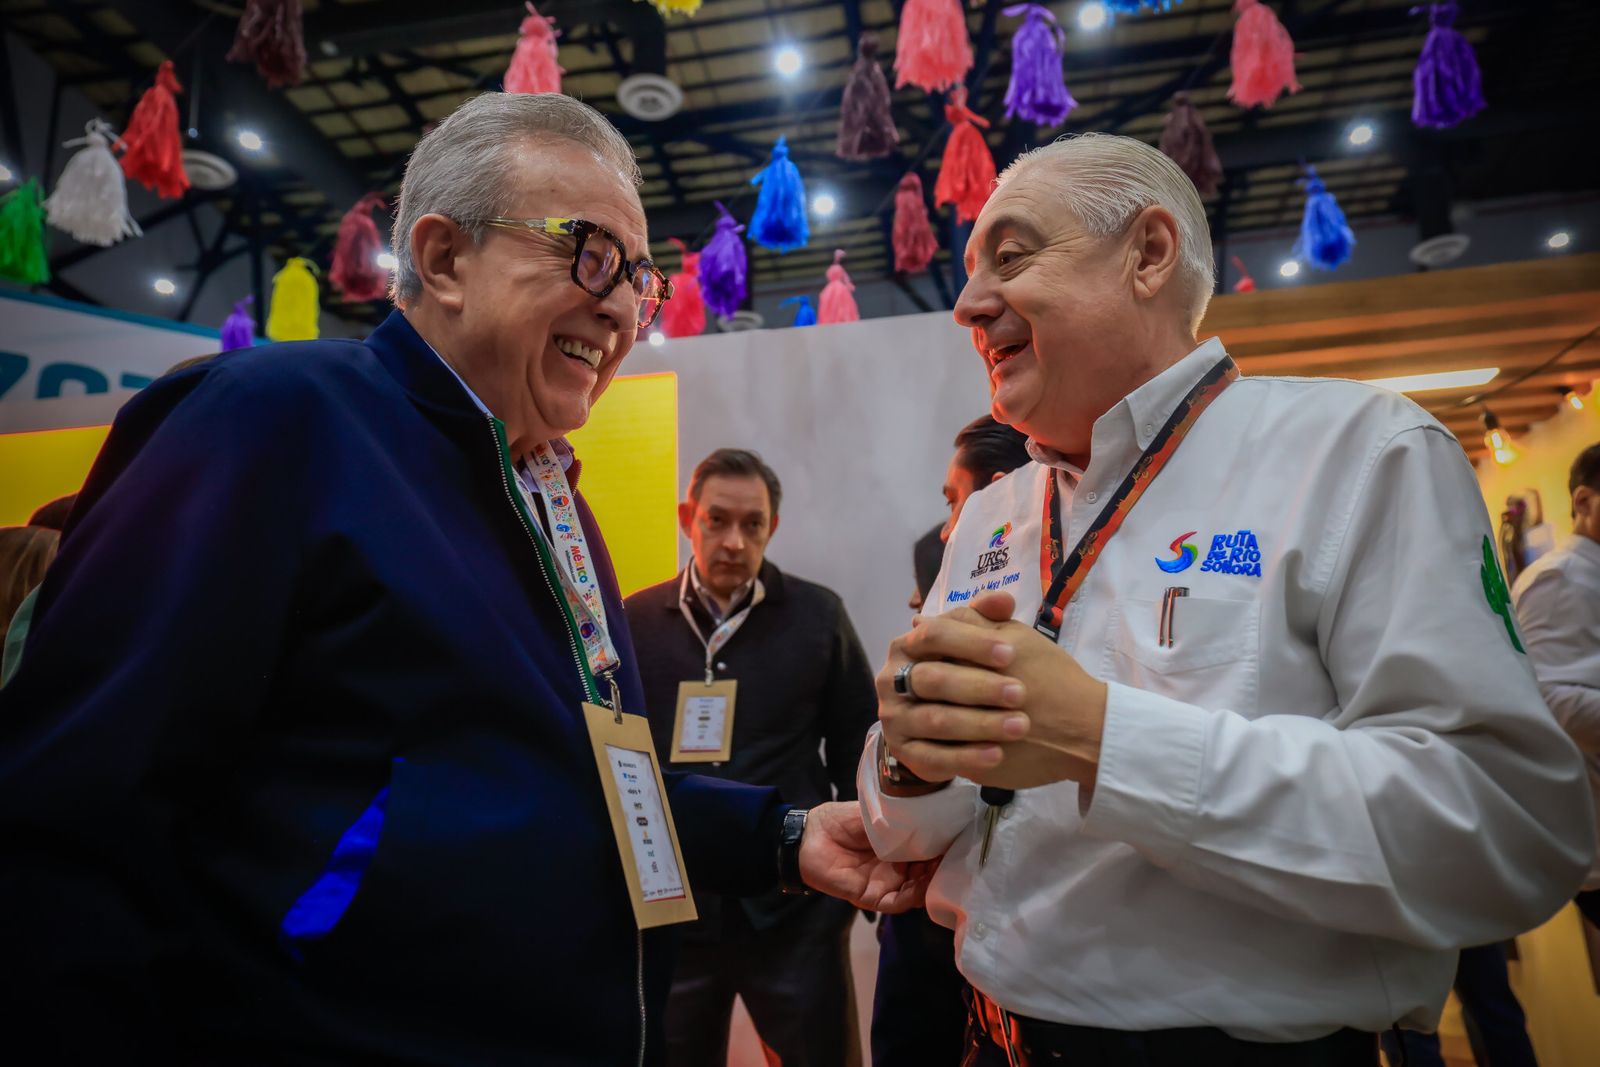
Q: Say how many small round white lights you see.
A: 11